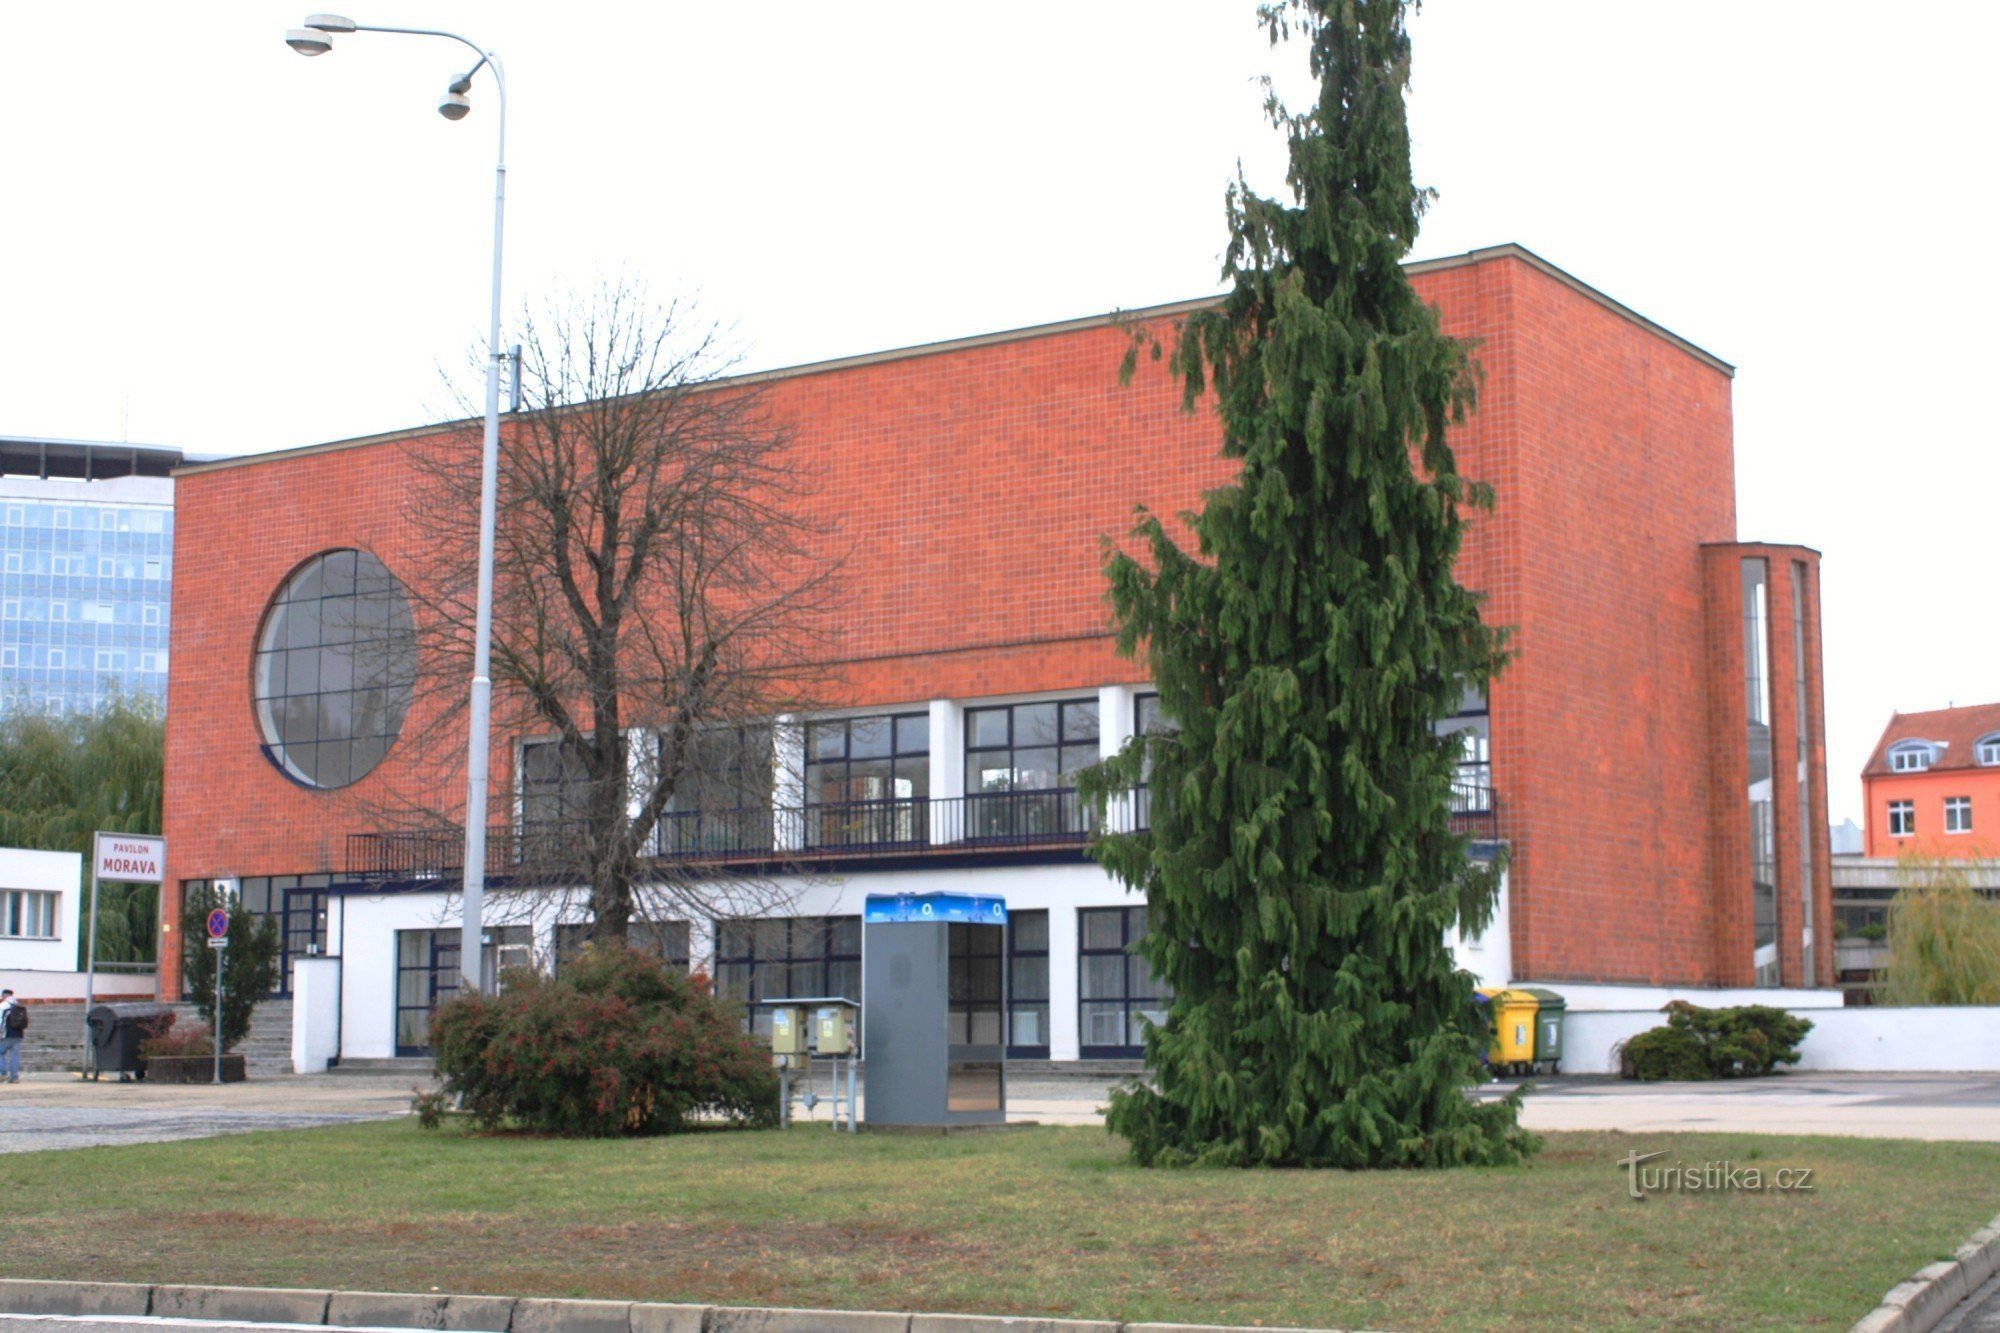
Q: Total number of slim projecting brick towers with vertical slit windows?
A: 1